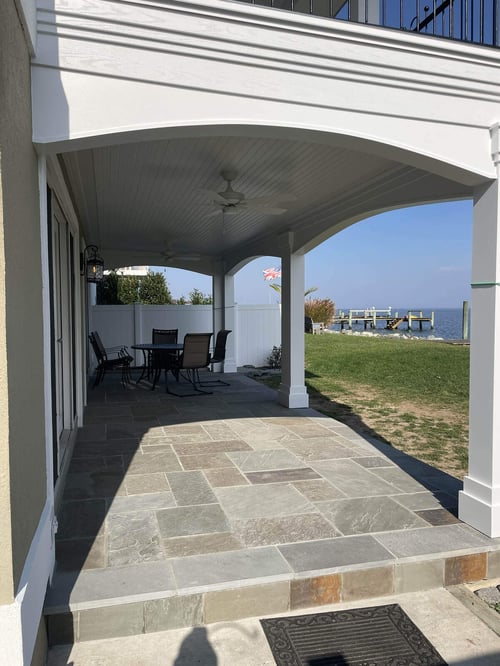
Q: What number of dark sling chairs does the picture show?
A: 5